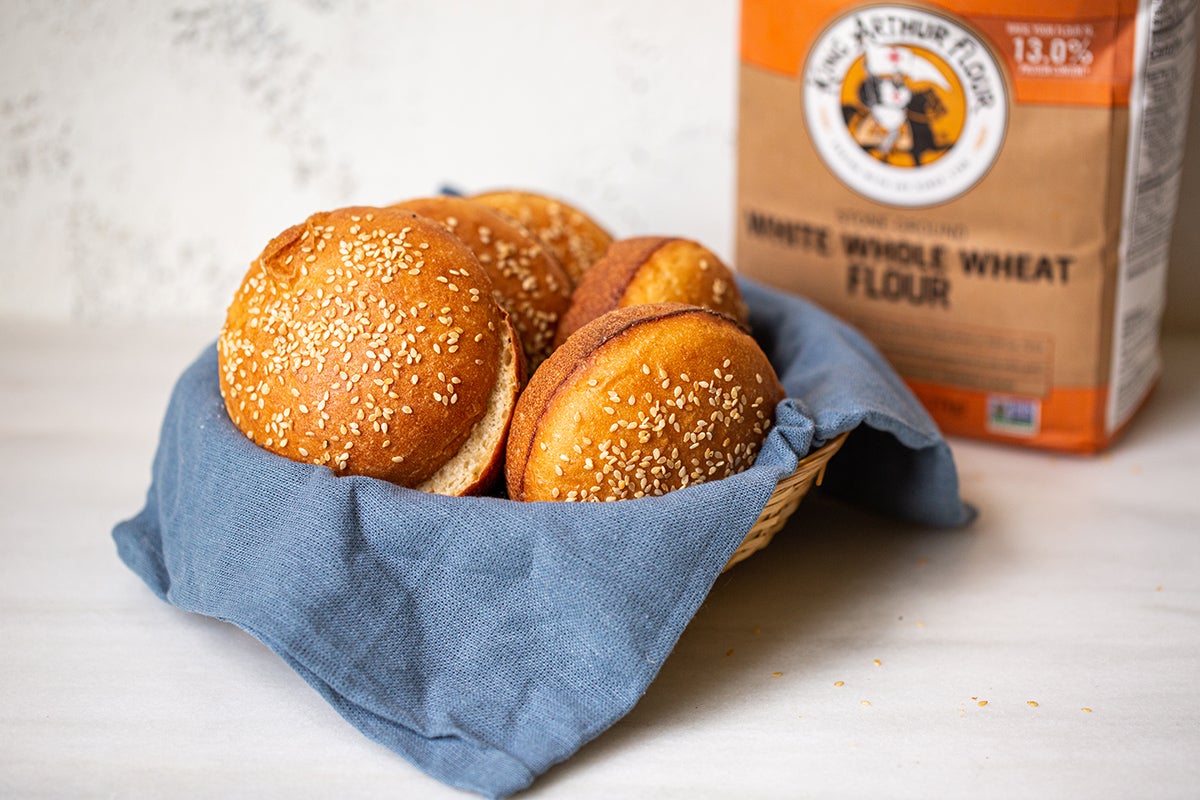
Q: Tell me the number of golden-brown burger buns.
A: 5